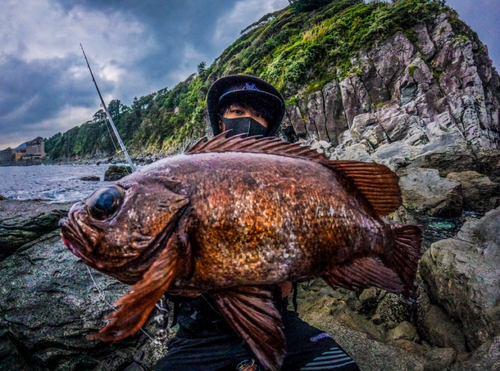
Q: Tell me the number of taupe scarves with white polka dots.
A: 0